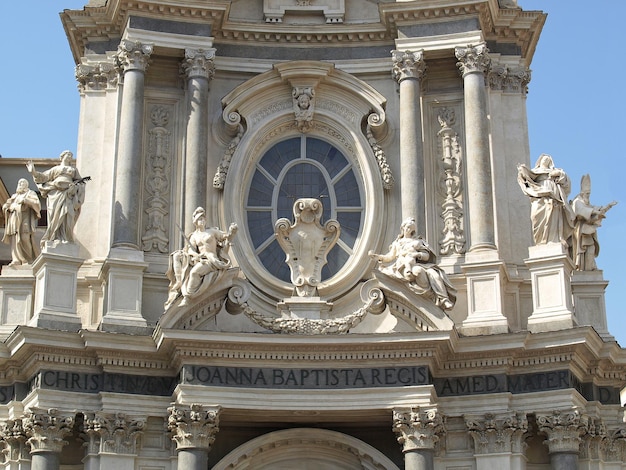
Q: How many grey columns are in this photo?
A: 8